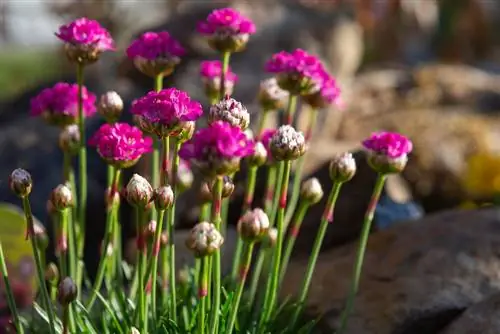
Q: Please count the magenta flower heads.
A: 11